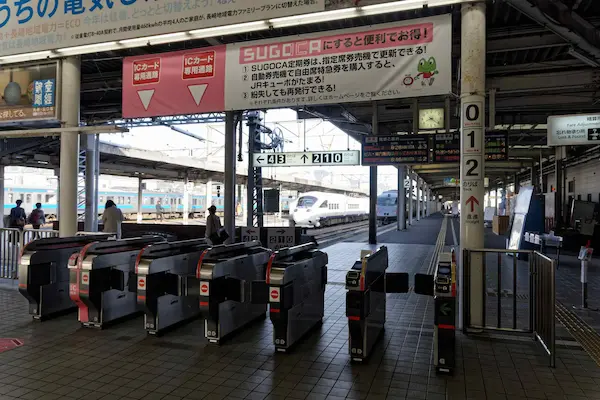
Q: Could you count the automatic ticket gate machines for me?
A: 7